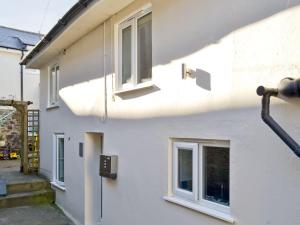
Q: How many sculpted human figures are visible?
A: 0